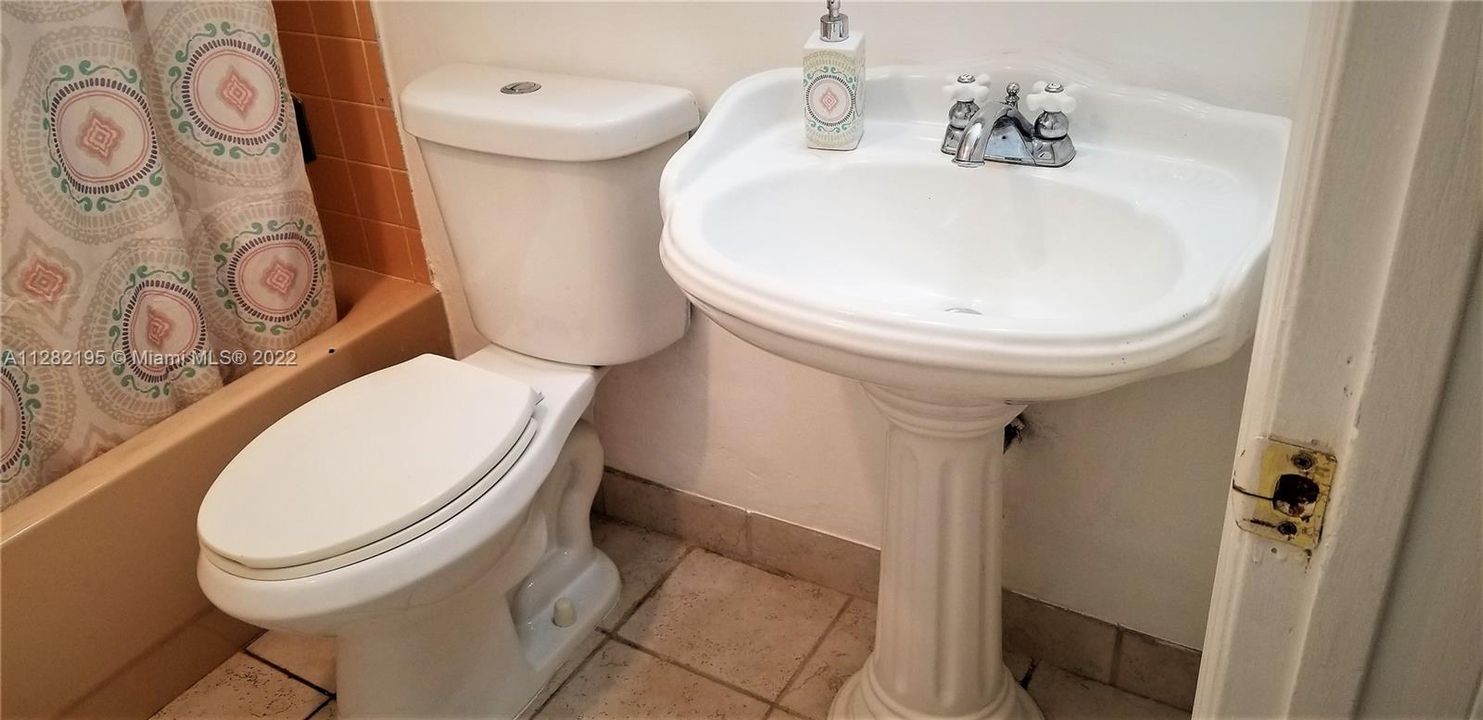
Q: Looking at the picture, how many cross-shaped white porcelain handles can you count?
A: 2